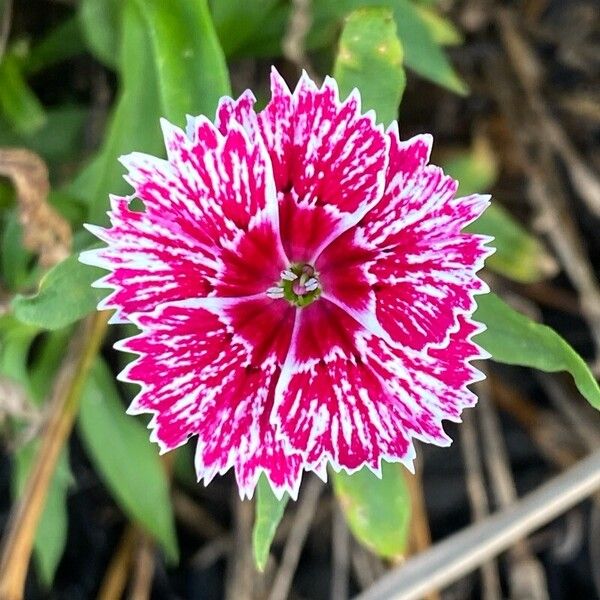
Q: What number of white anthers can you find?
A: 3